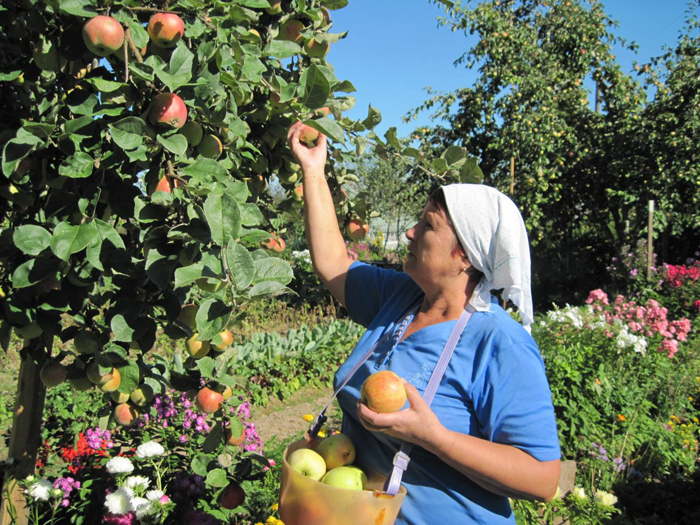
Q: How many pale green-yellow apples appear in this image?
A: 3